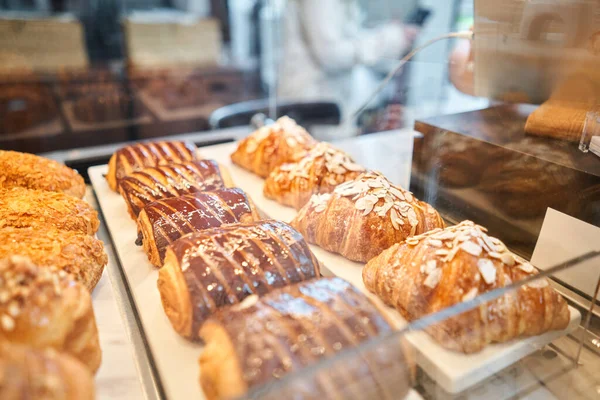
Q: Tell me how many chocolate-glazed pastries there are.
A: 5